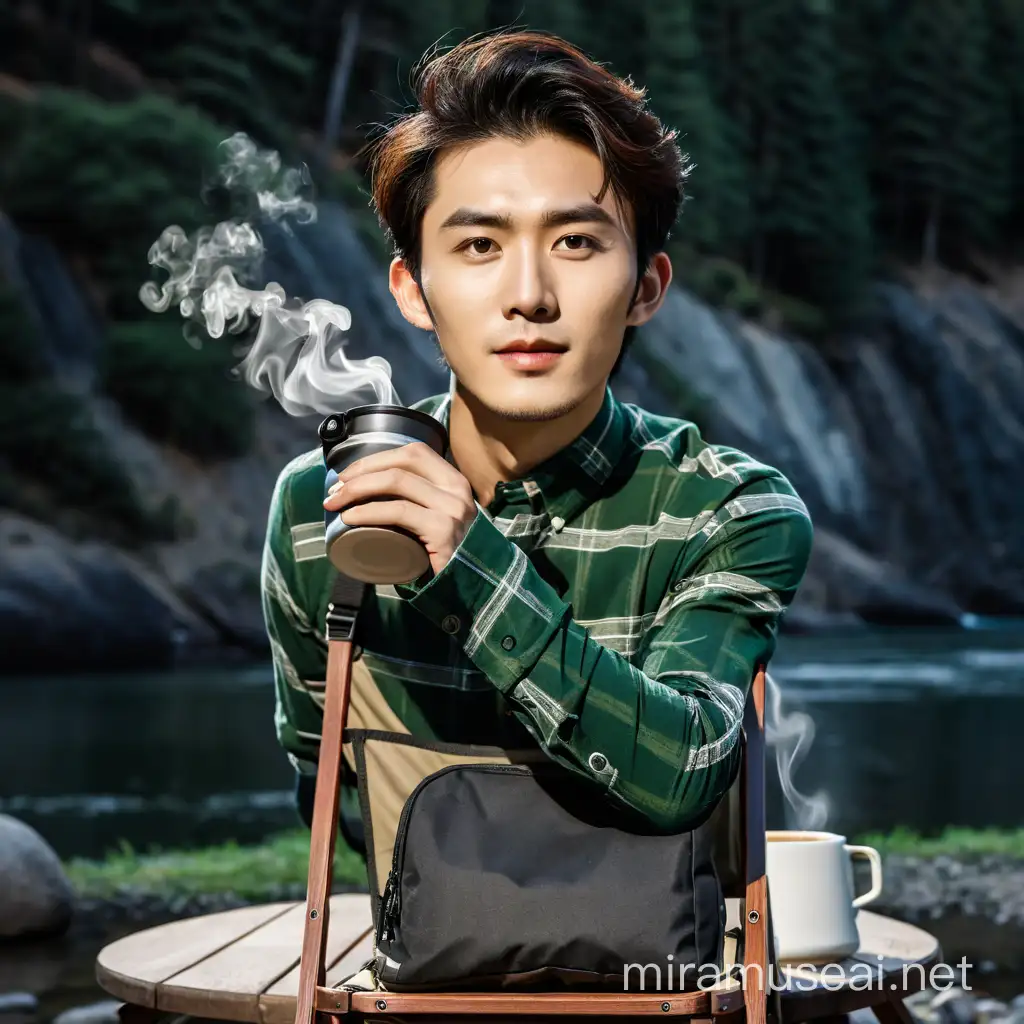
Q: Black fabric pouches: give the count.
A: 1